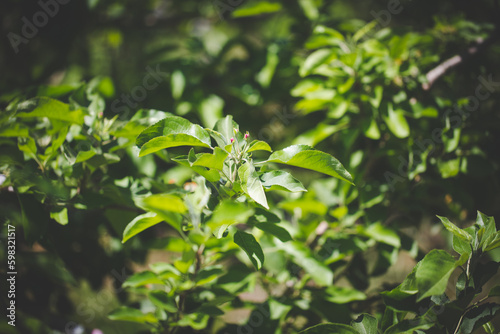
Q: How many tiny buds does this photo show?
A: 3